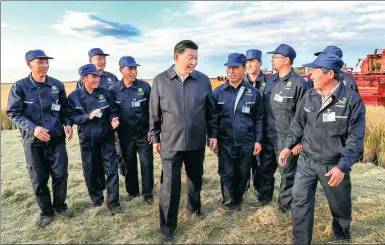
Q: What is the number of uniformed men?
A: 9